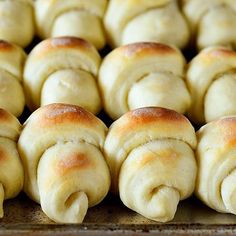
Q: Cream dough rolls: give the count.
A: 12